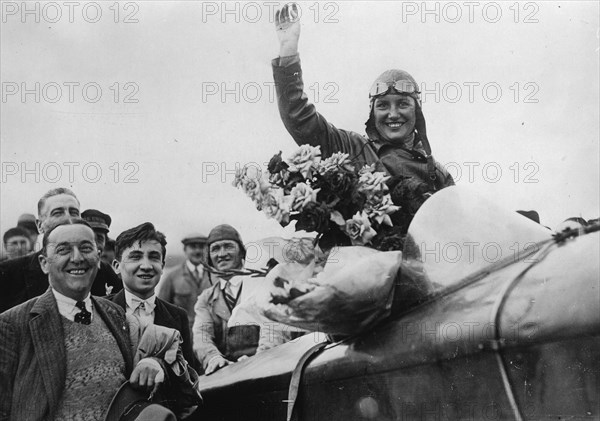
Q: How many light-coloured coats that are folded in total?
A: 1